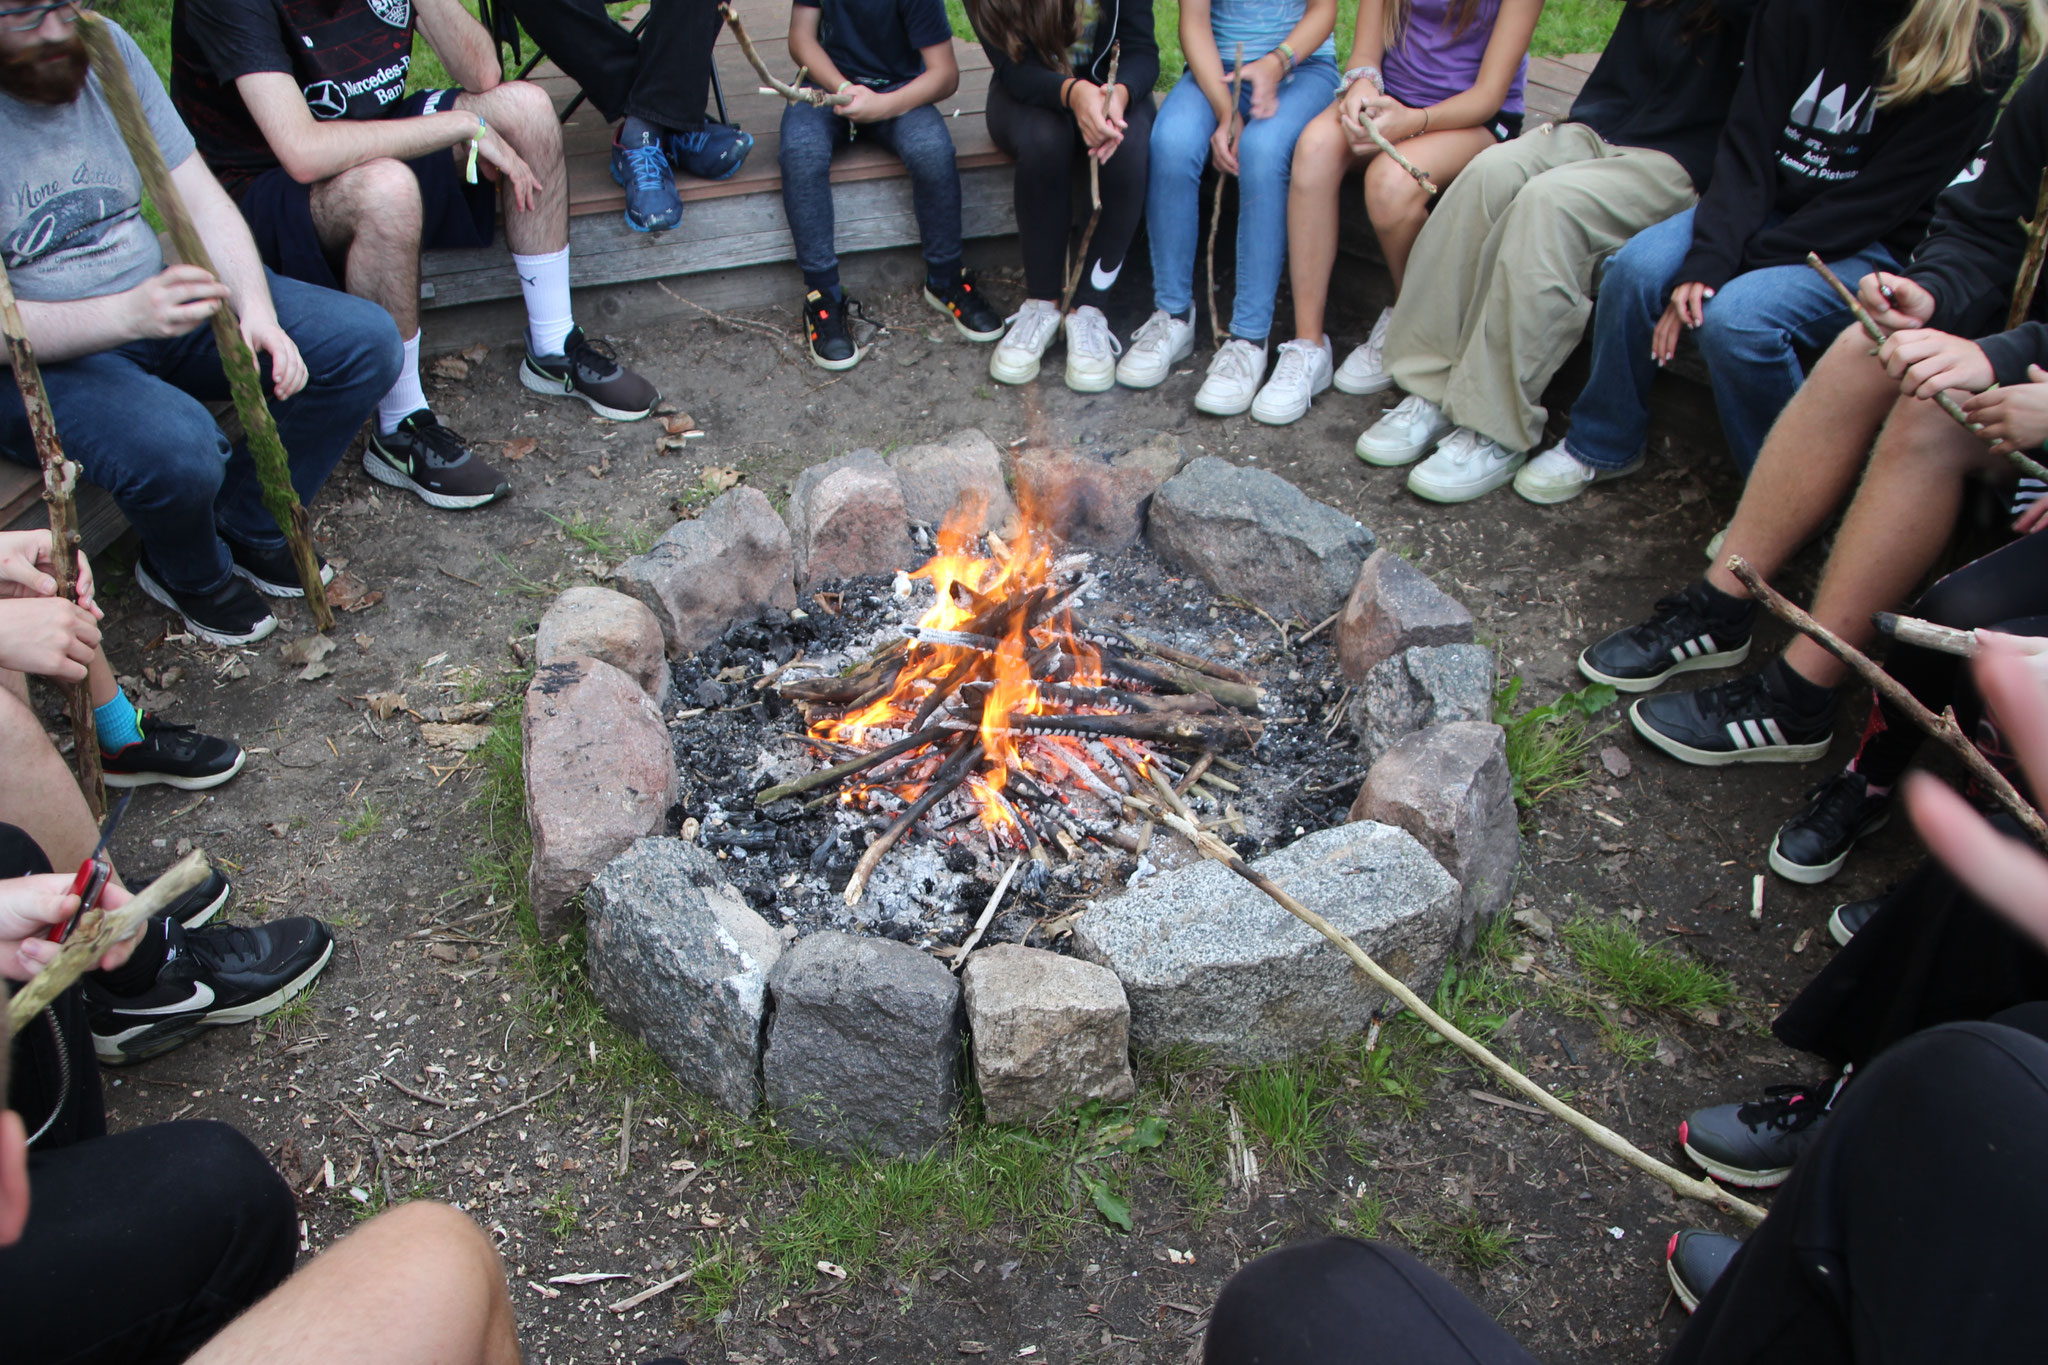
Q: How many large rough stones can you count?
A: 14